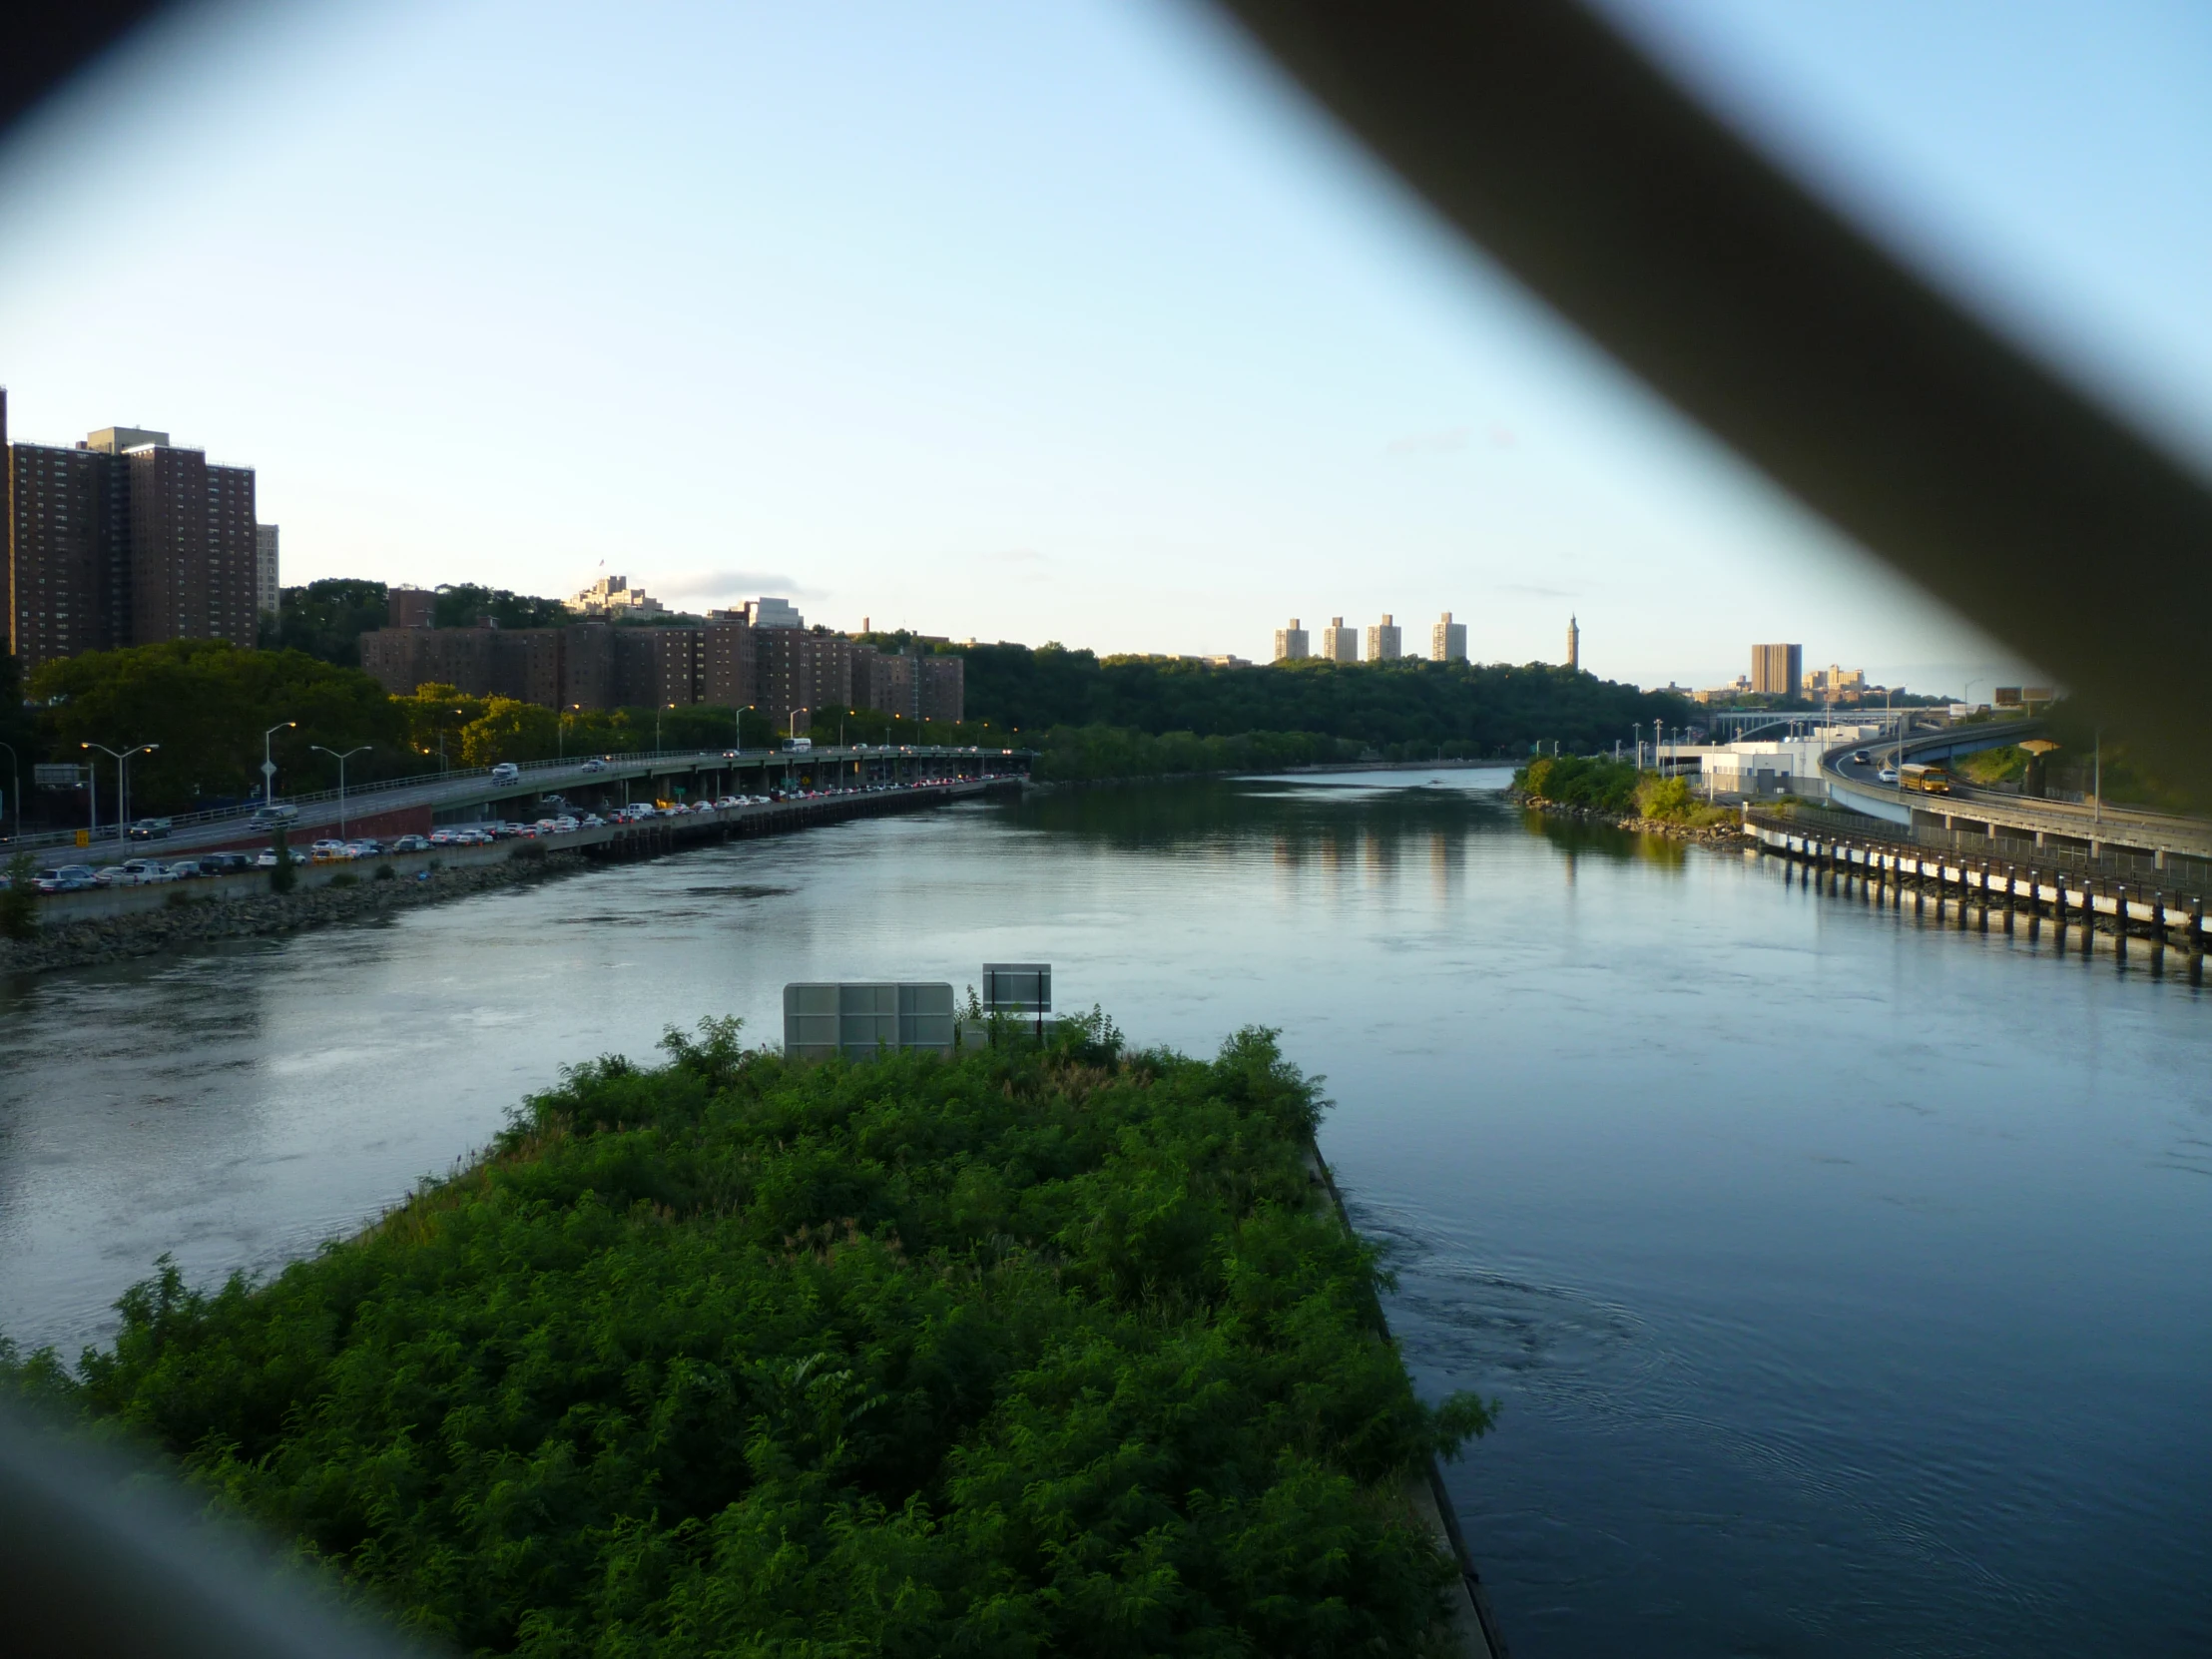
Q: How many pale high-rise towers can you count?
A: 4